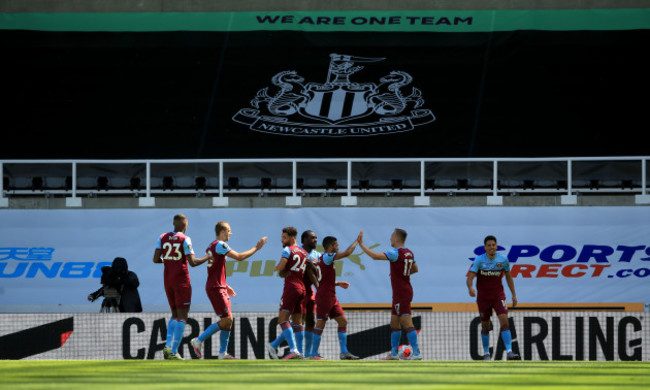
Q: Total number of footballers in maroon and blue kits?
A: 7